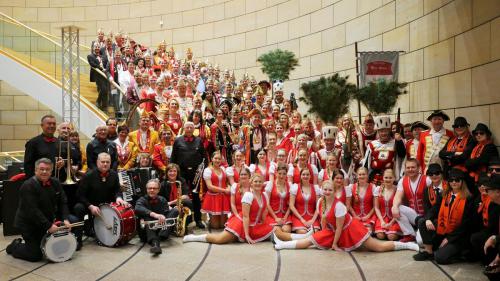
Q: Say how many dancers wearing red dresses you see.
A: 14